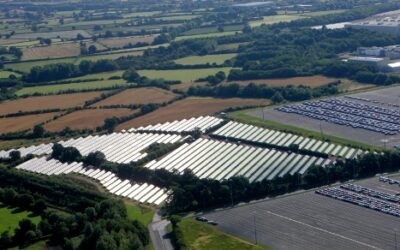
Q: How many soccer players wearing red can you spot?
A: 0